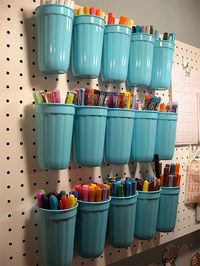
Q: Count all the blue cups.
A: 15